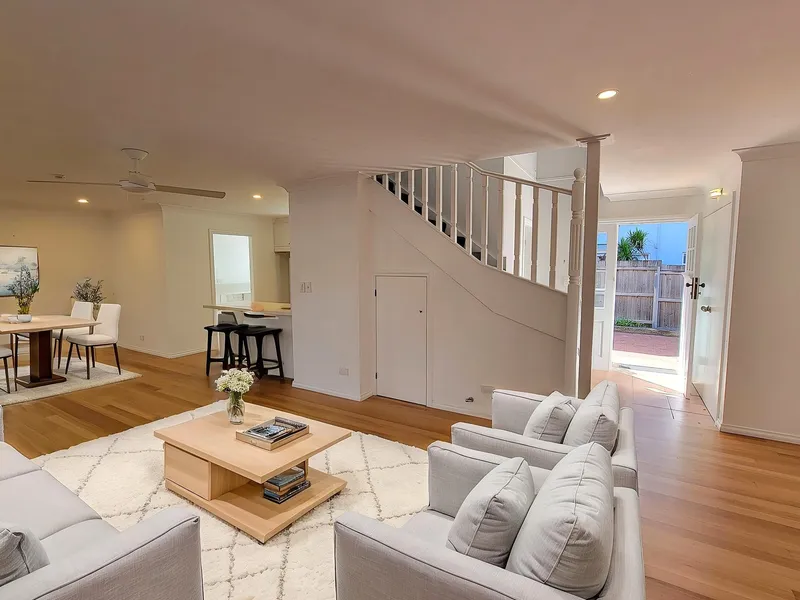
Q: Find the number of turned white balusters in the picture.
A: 13